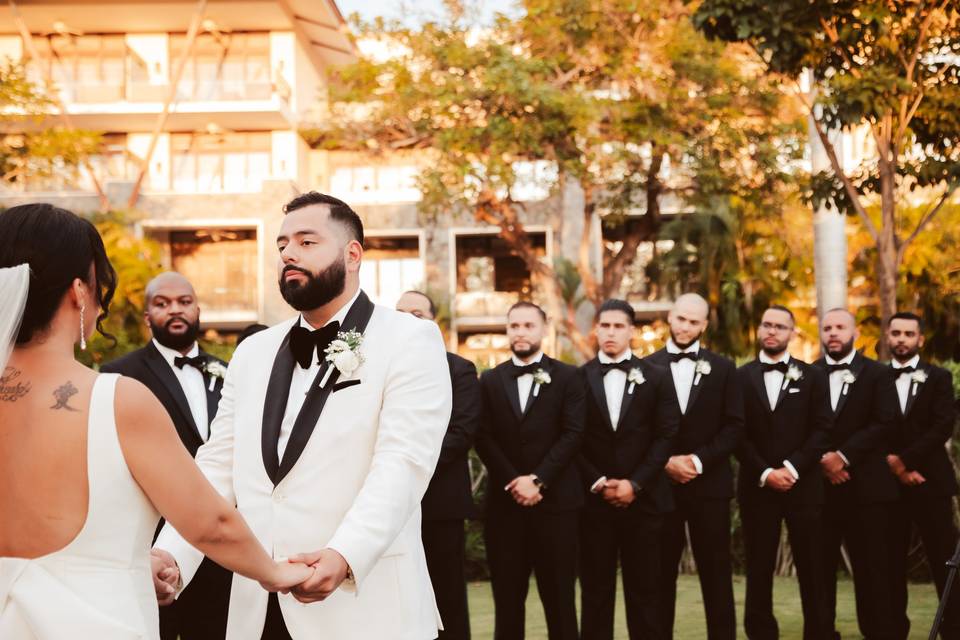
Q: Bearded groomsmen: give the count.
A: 6